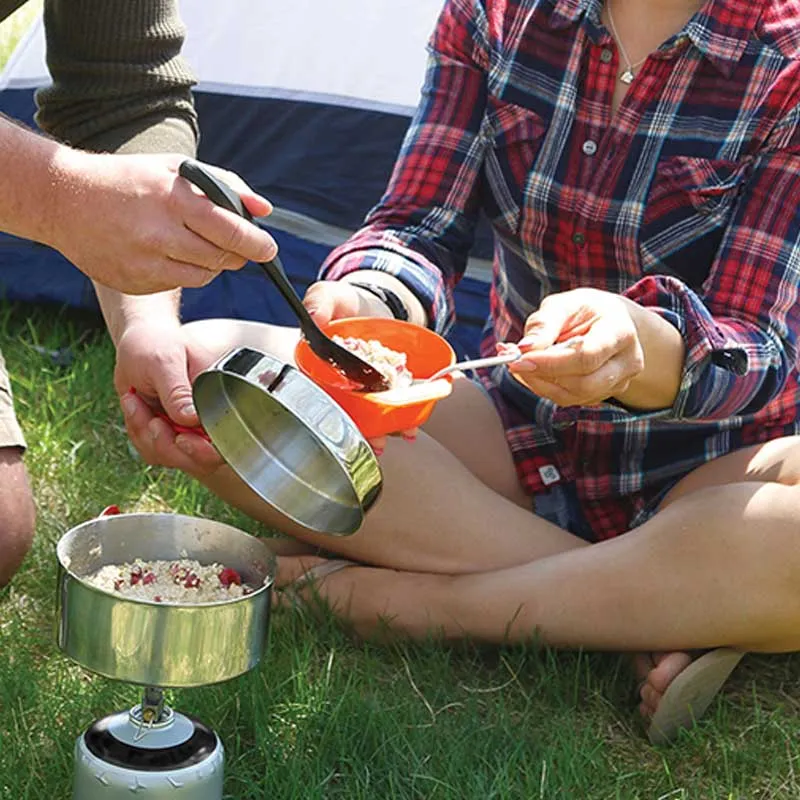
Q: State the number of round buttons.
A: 3